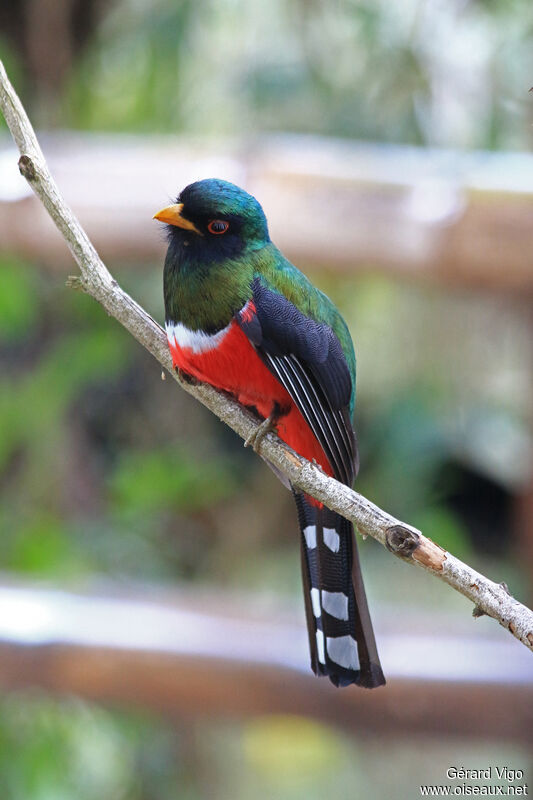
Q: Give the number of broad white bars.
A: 3